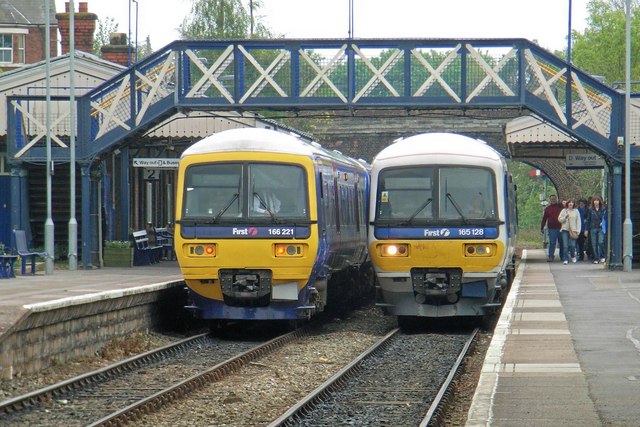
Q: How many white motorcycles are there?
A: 0